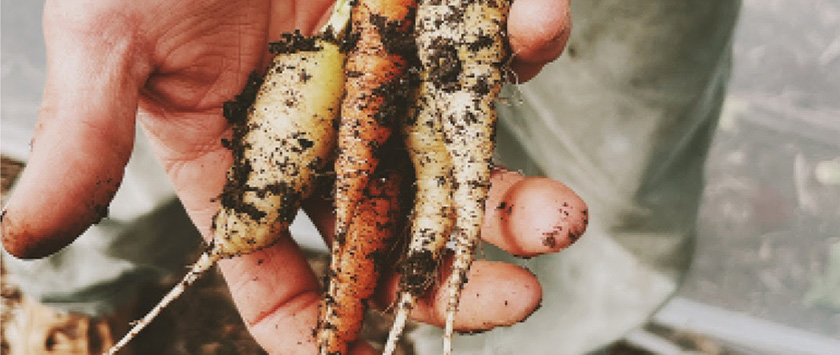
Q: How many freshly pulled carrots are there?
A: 5